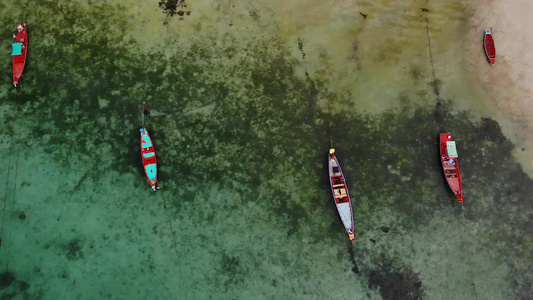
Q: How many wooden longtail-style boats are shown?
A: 5